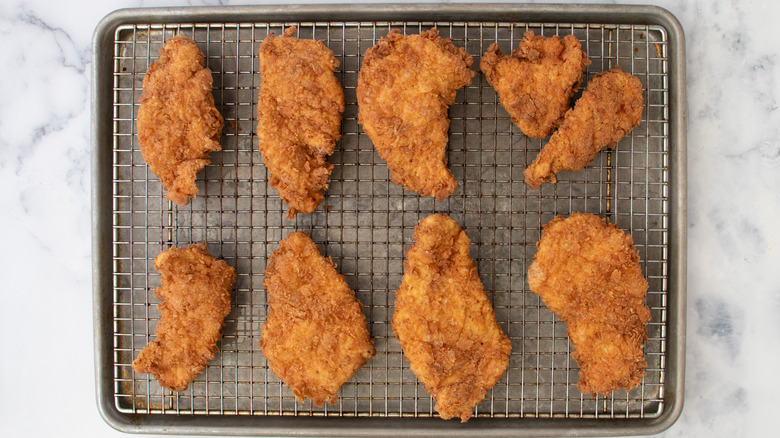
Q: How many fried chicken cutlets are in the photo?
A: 9